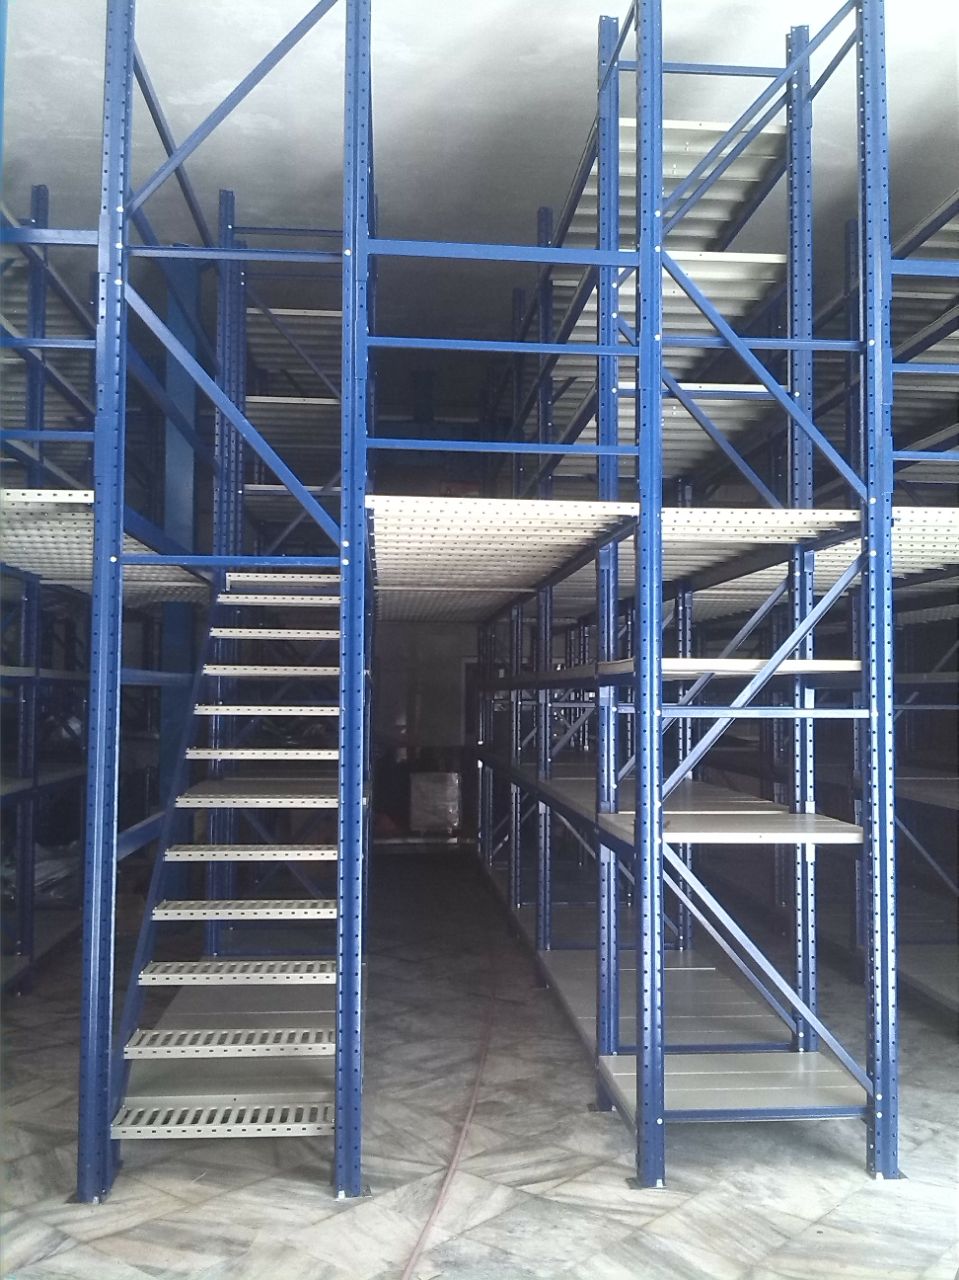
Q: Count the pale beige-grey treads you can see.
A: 12